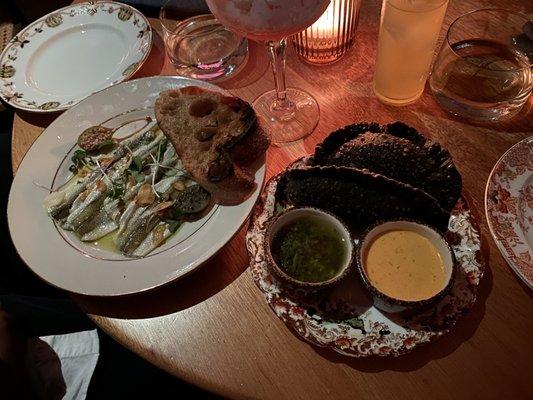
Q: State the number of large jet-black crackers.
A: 2